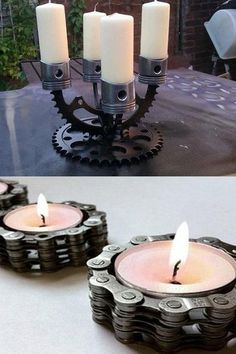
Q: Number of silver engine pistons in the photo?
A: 4